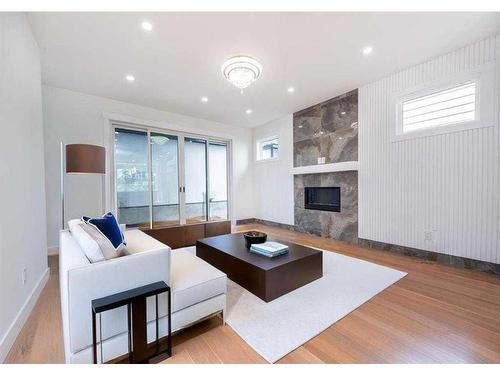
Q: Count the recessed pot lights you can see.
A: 6